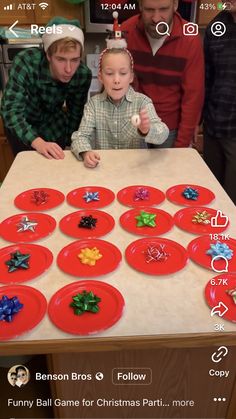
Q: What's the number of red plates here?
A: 15